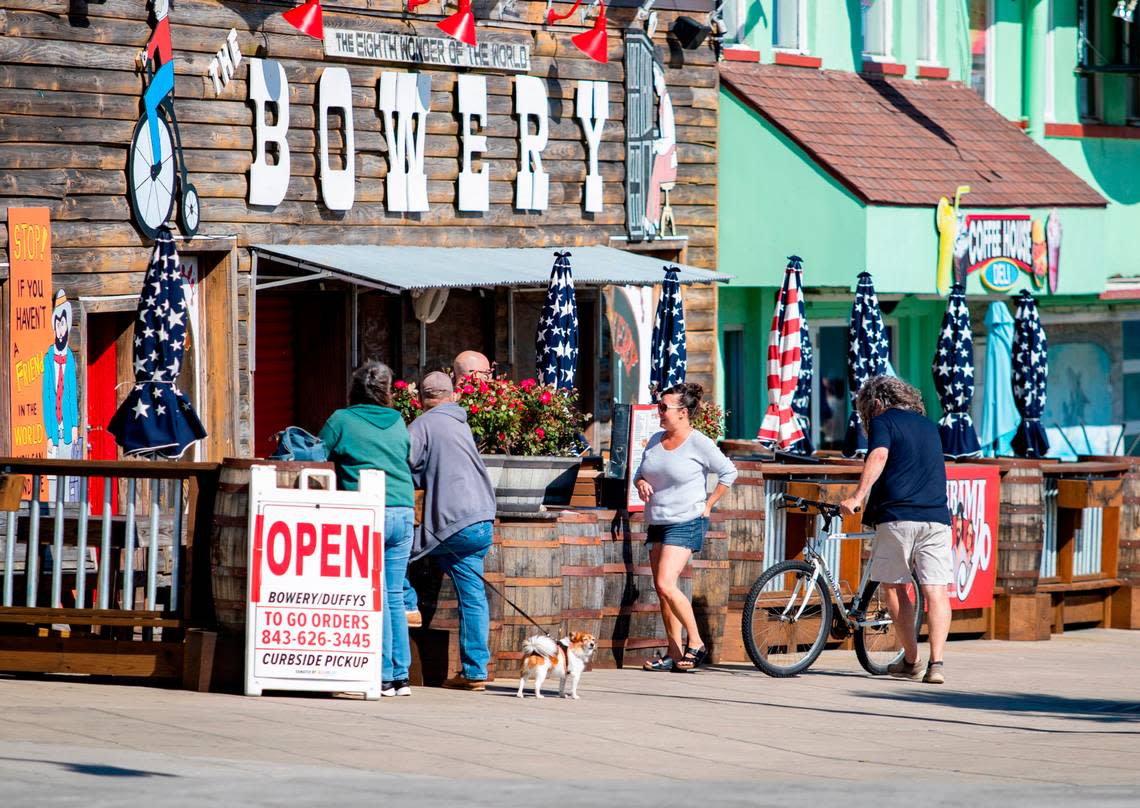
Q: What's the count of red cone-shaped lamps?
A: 3